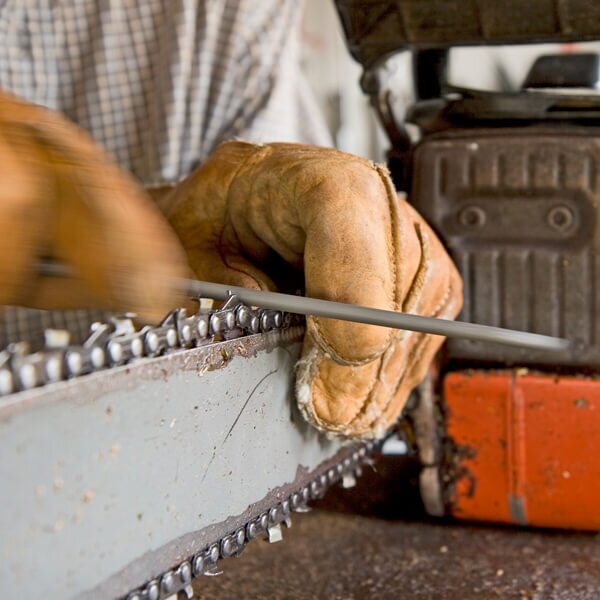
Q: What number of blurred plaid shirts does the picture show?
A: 1